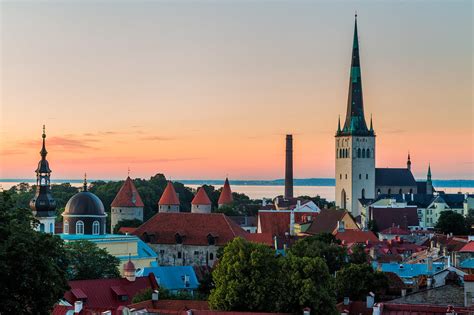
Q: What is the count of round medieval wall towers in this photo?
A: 4